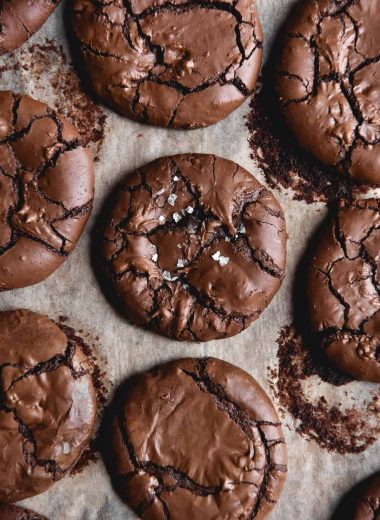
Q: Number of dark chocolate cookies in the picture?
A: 10